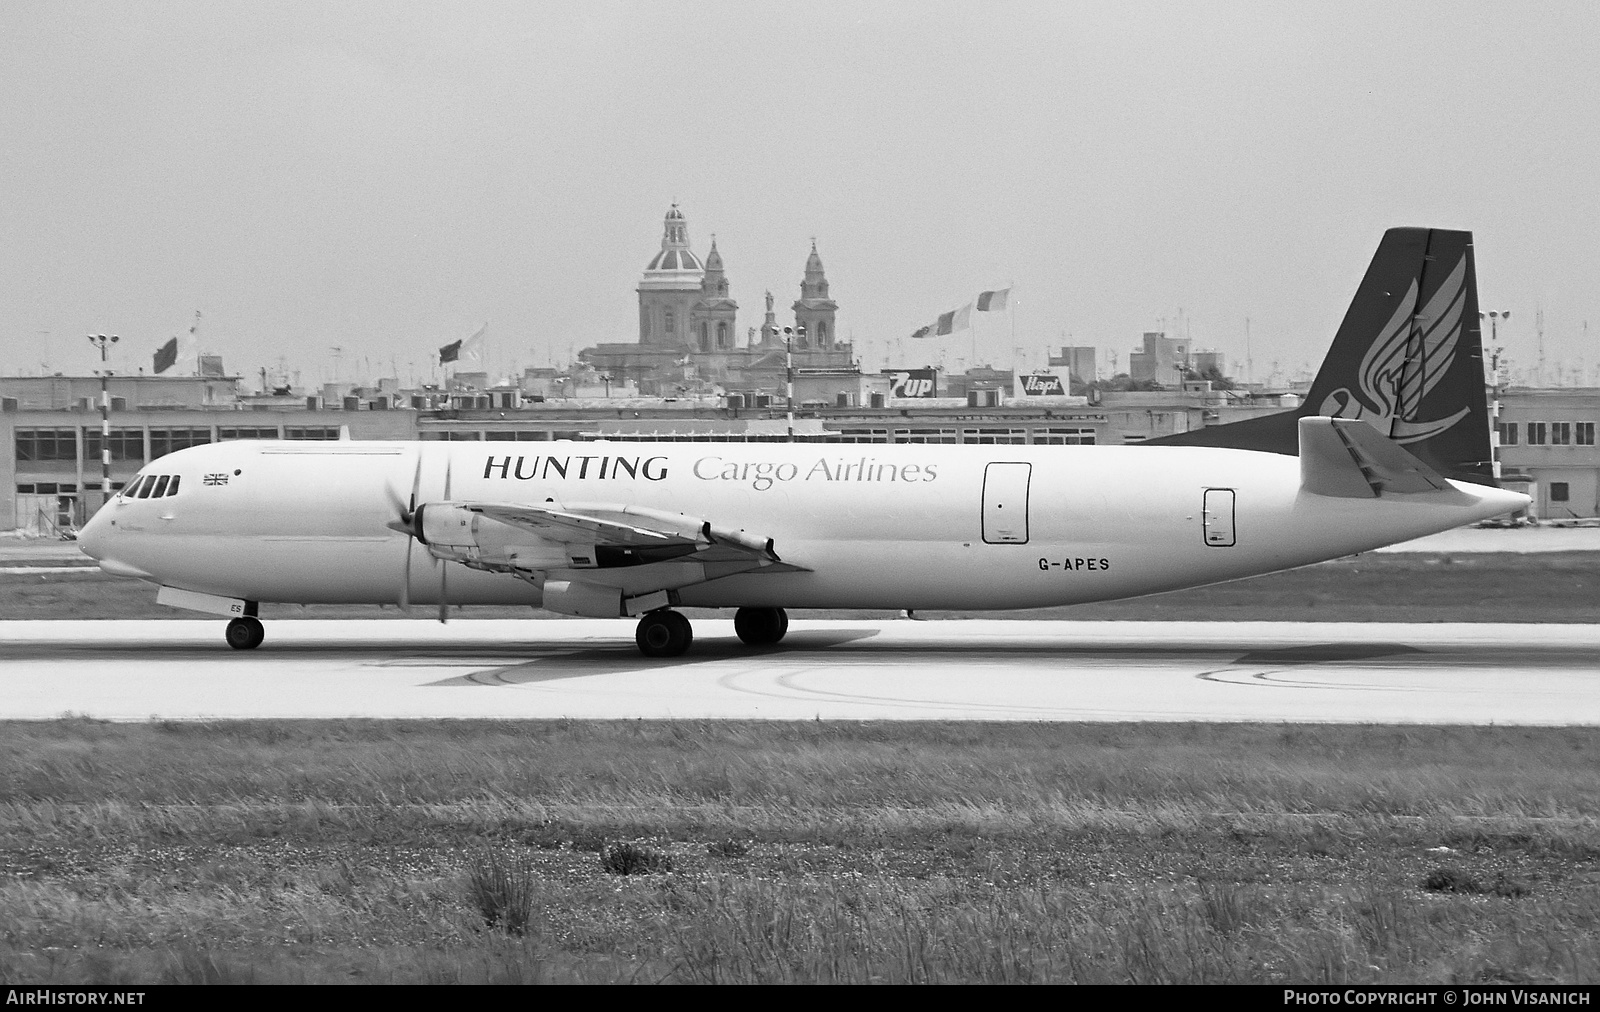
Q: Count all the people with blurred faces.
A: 0